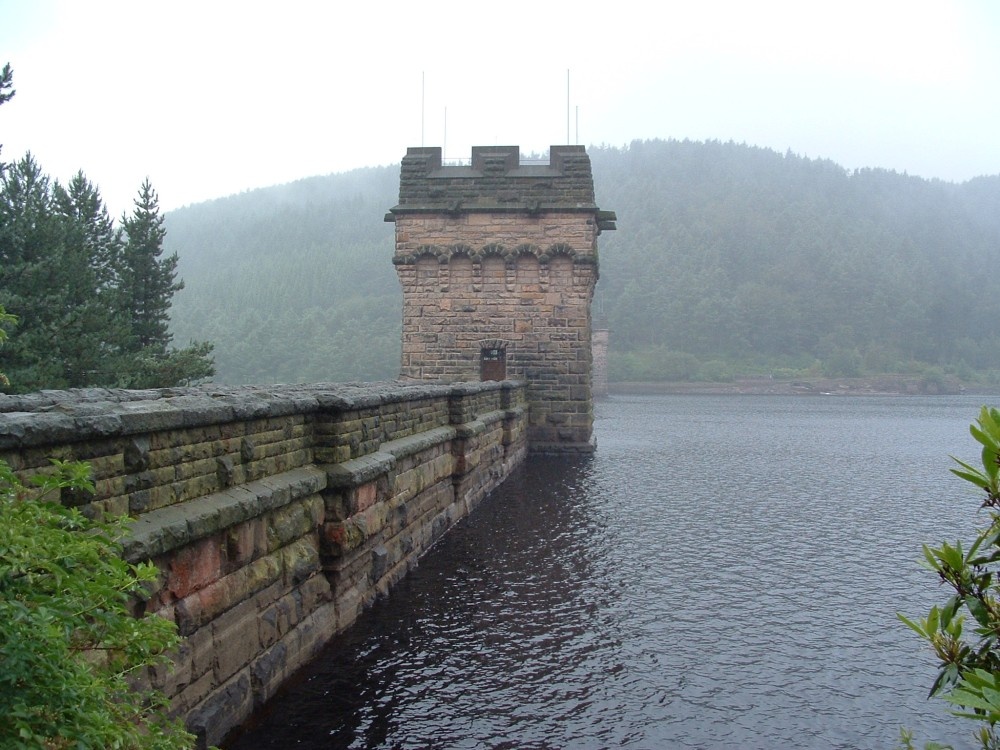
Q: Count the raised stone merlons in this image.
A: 3